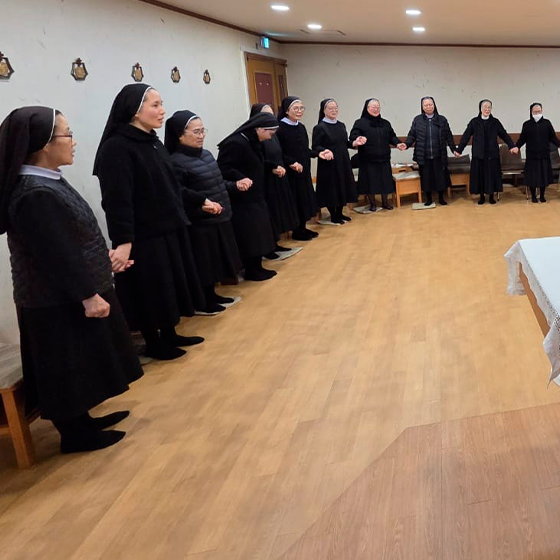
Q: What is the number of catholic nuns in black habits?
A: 11